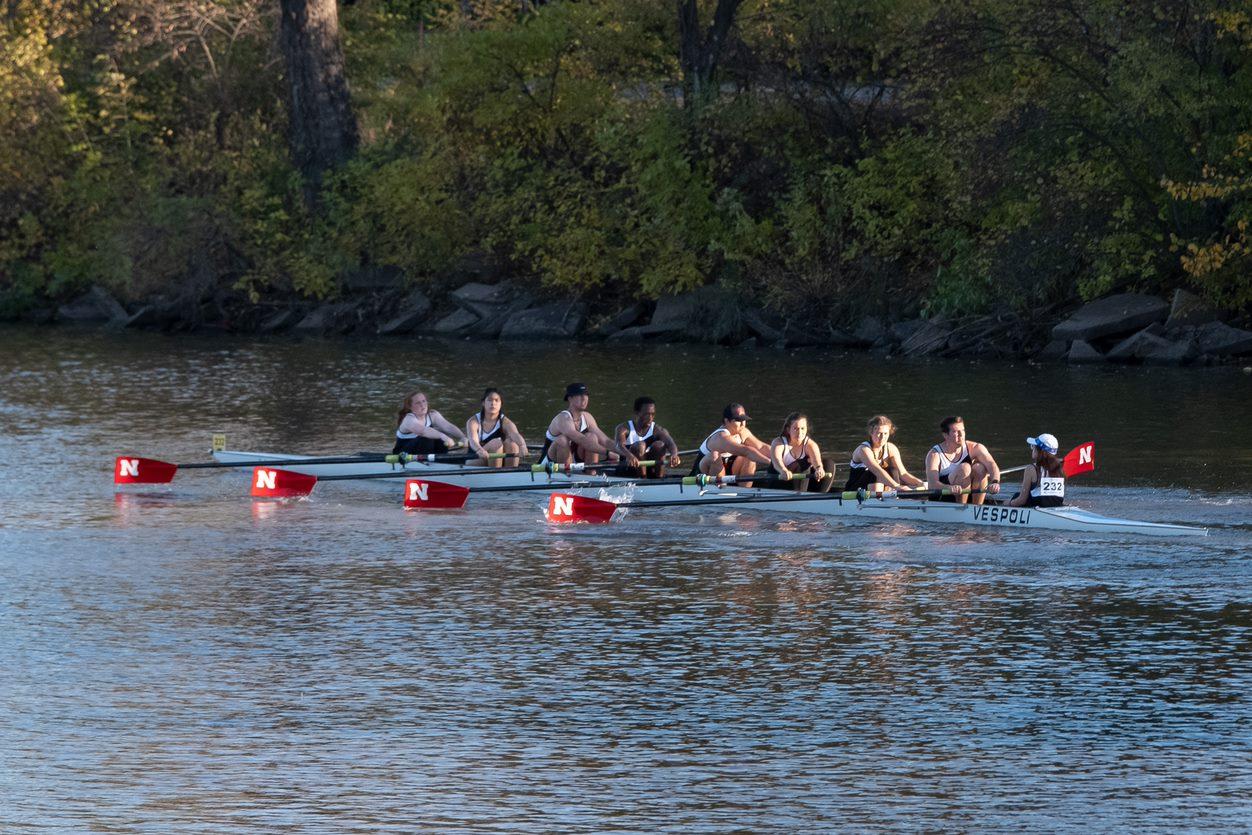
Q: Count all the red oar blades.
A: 5